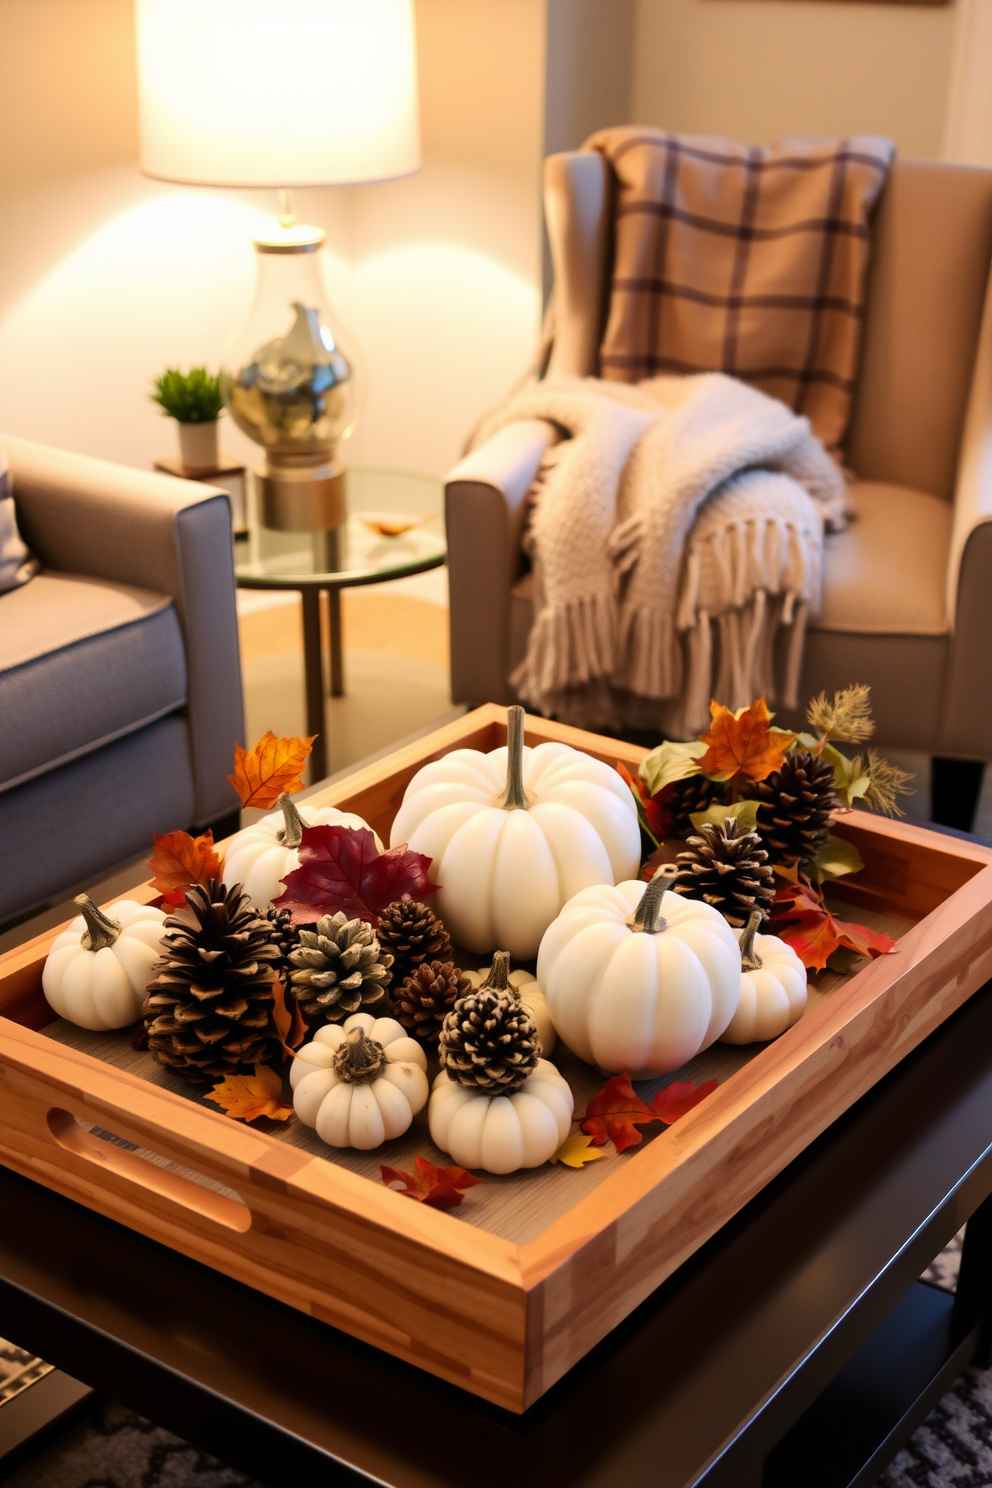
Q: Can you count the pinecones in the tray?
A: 9